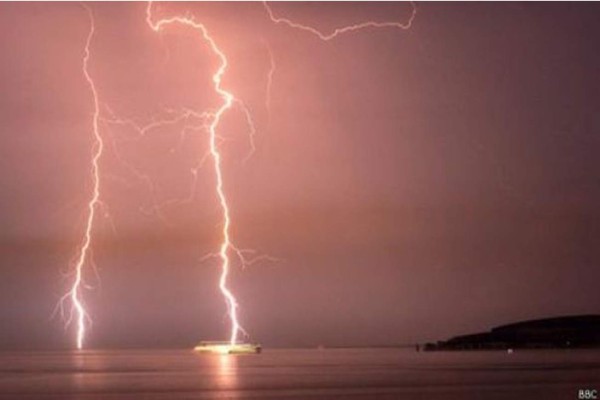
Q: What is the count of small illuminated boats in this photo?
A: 1